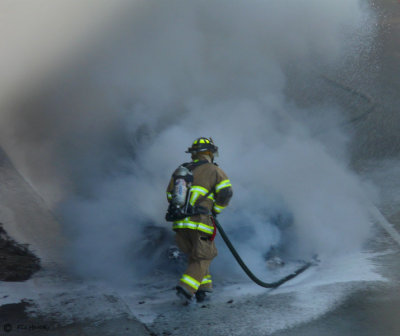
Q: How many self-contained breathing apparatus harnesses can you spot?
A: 1